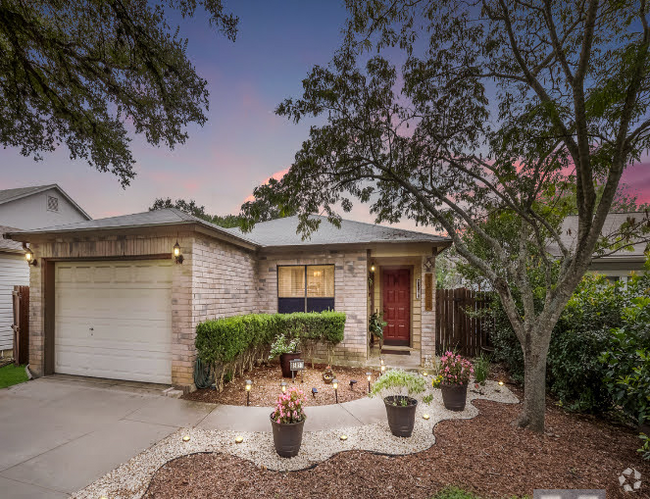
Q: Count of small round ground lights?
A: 7